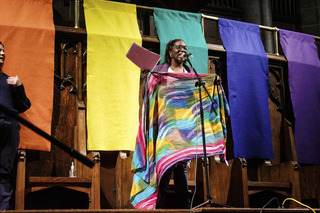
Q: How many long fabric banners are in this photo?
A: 5